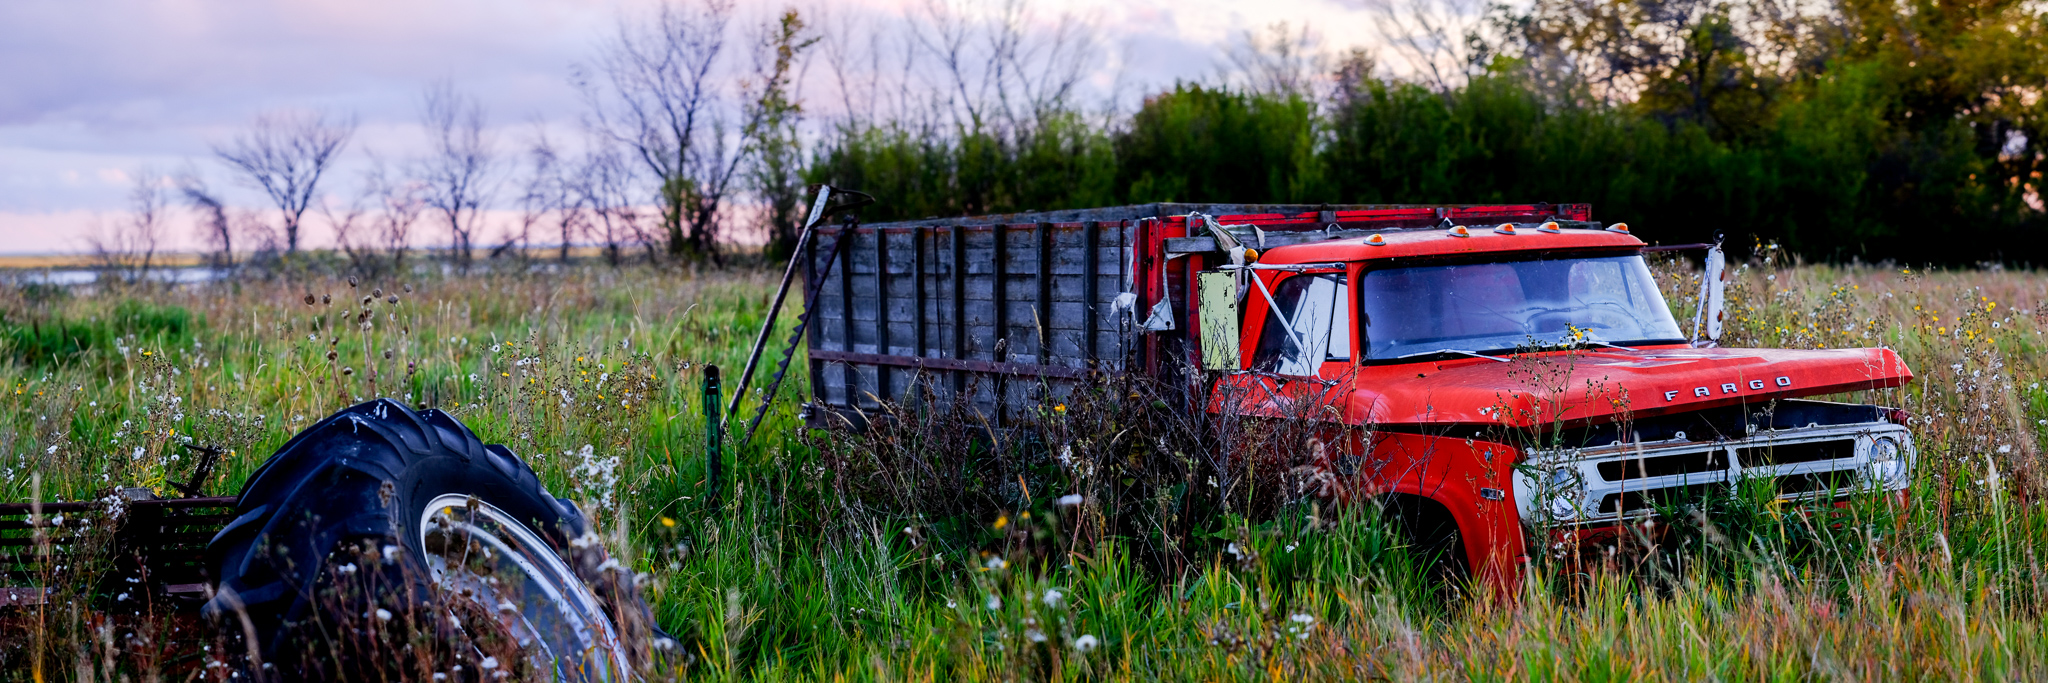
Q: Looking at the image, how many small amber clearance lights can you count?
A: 5